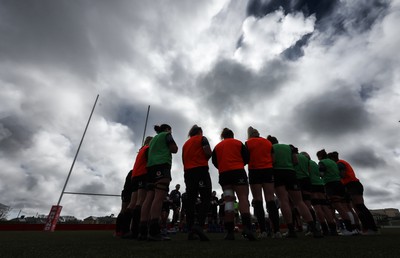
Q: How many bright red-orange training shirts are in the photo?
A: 5